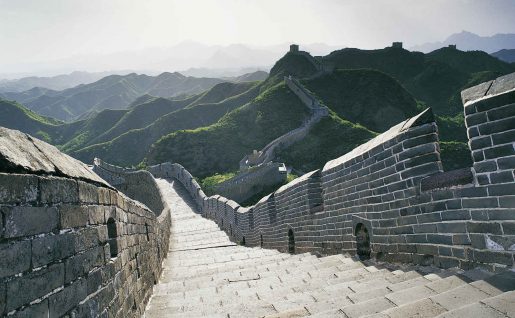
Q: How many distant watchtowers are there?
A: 3